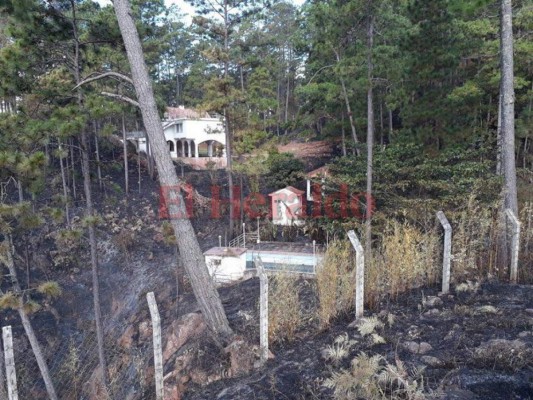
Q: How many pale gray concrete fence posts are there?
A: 6